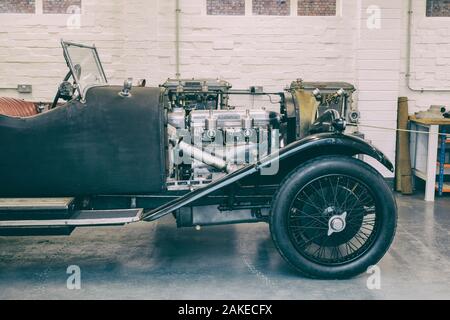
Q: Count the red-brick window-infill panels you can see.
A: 6